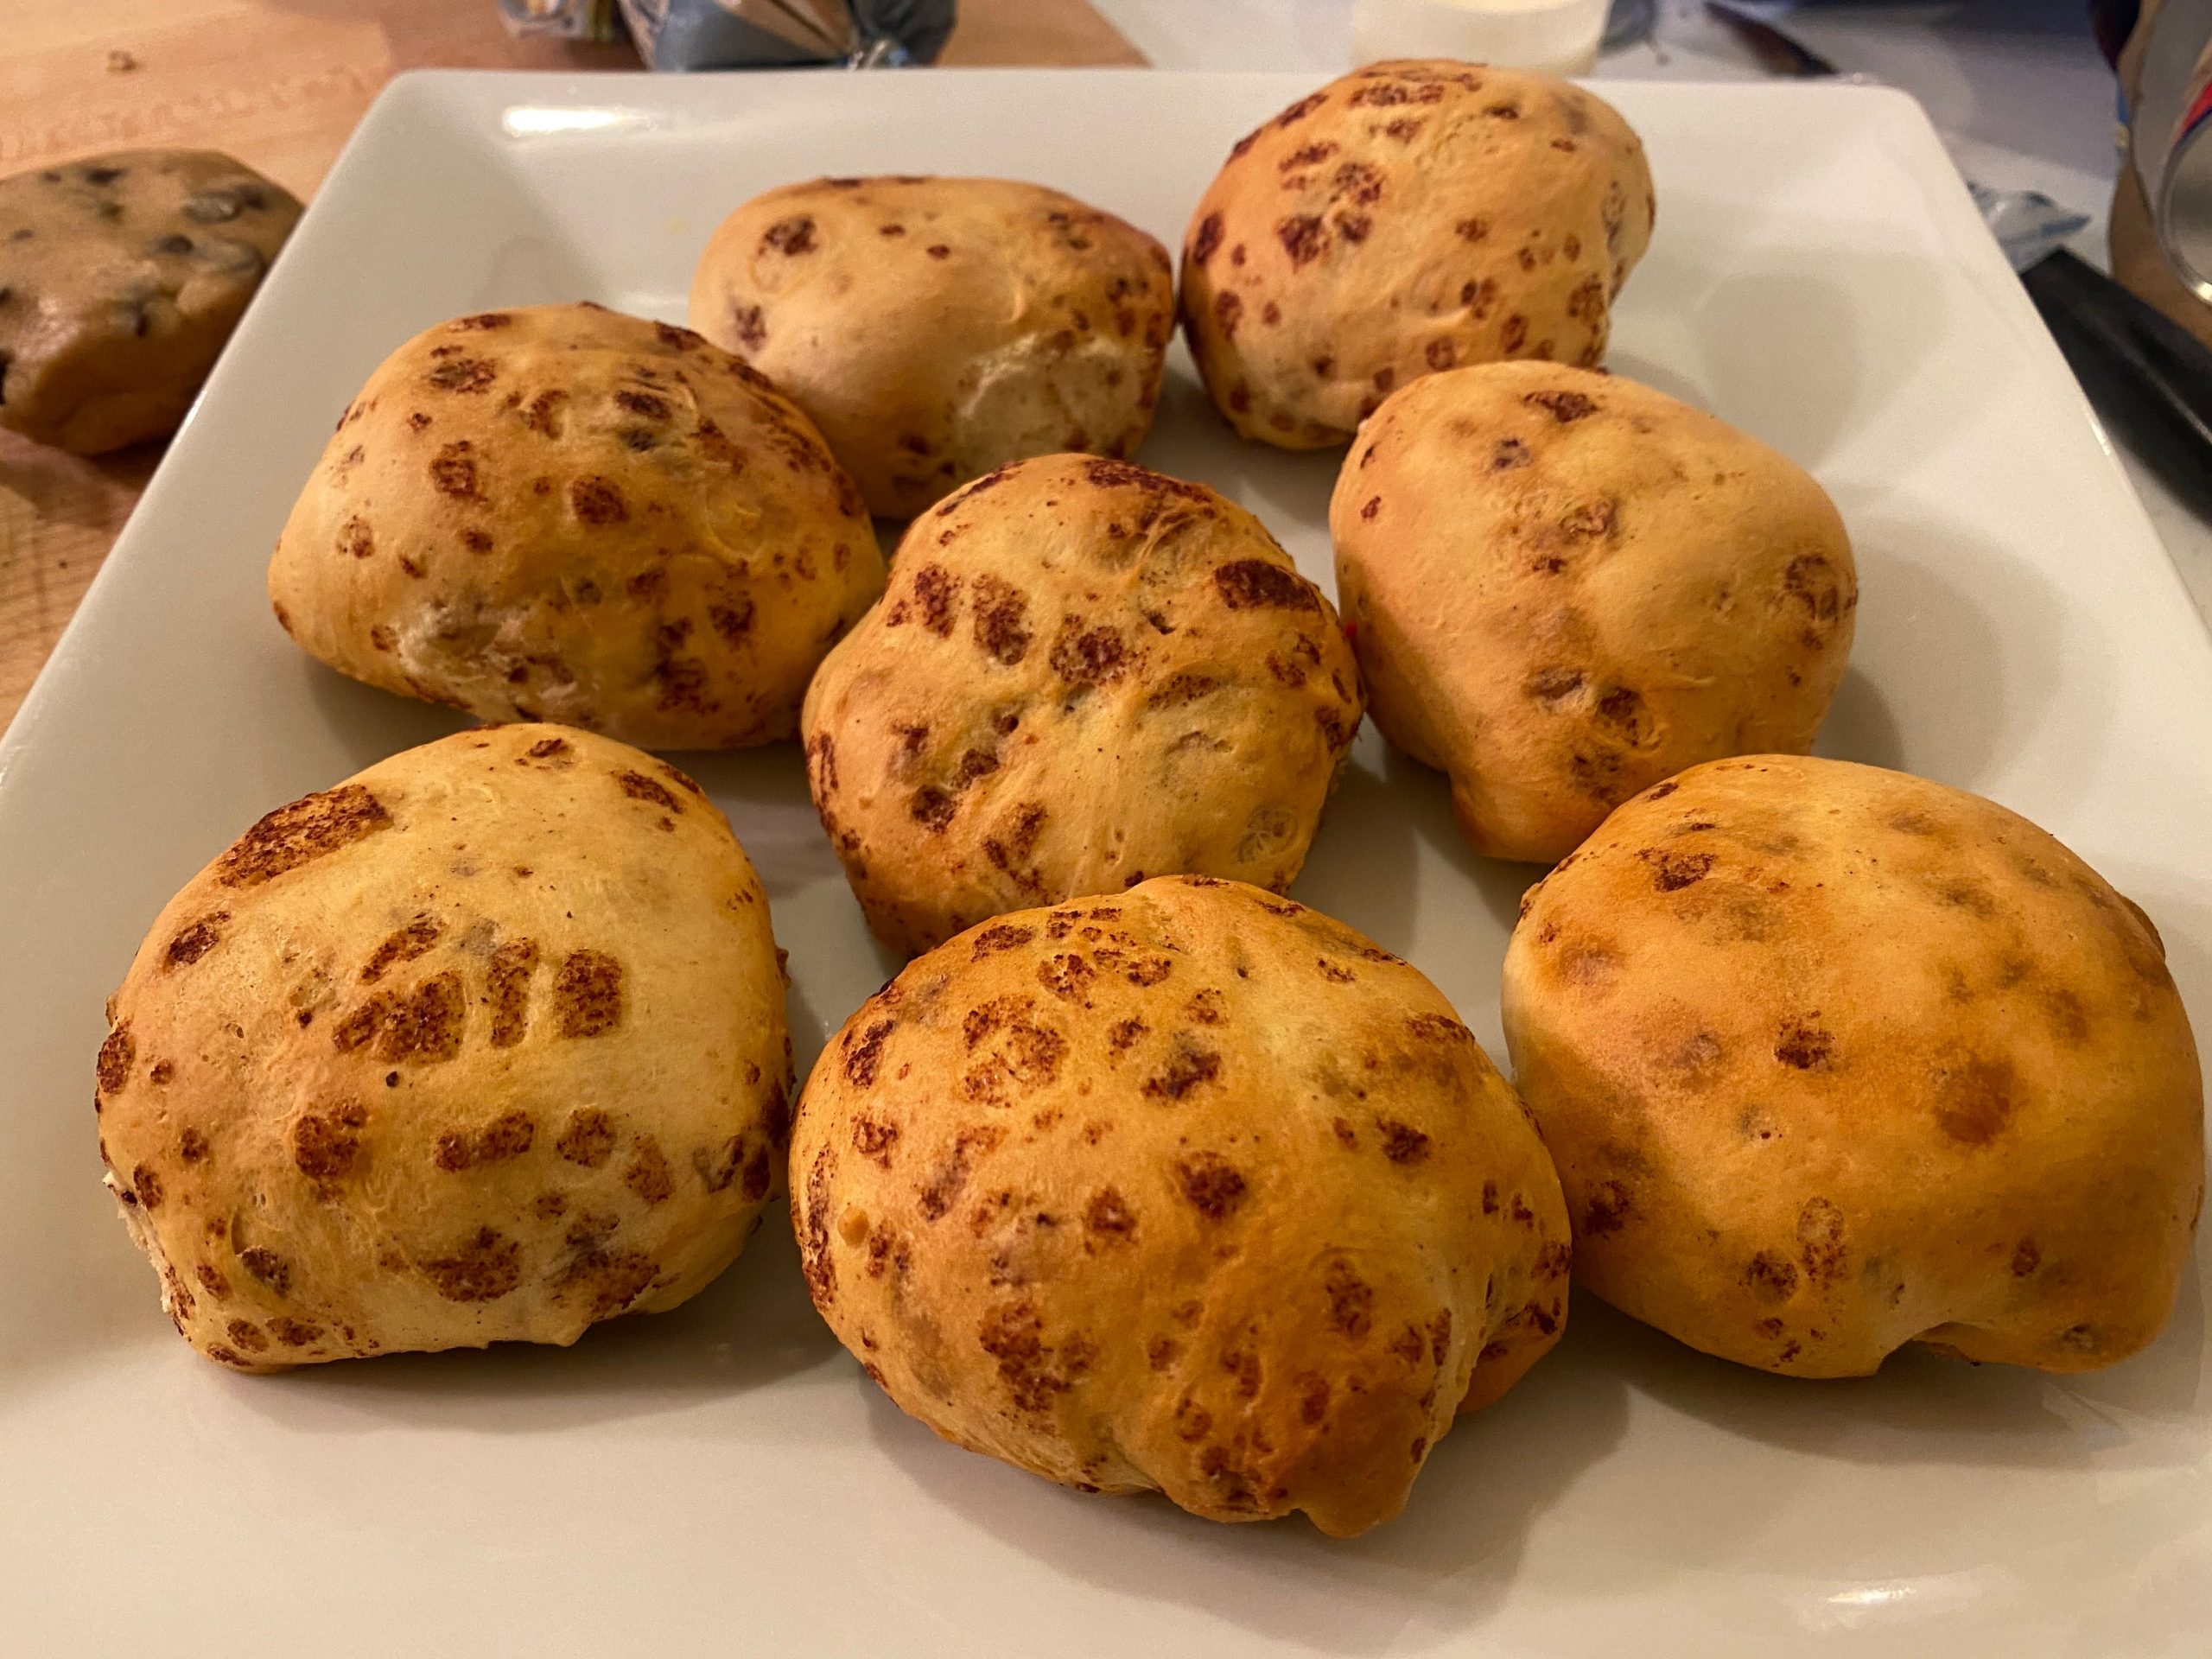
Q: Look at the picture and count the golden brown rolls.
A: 8